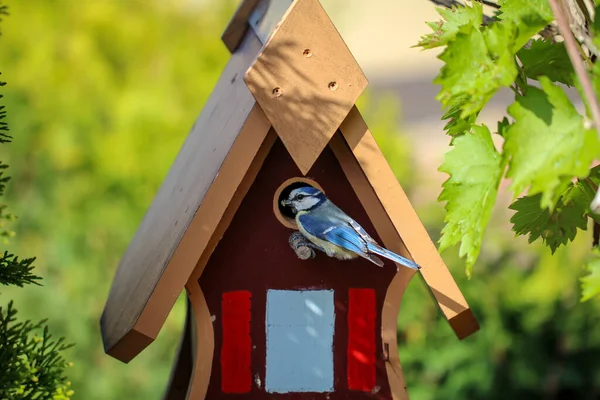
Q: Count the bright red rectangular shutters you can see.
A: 2